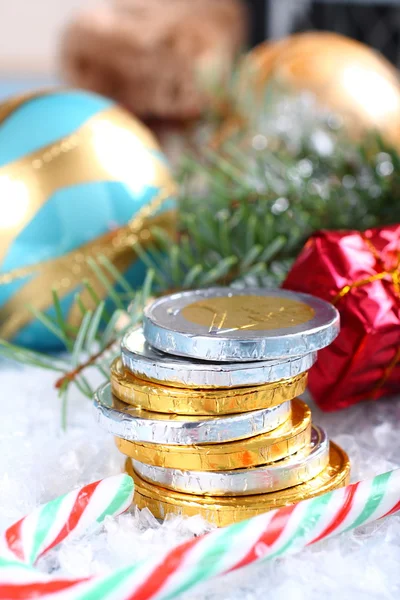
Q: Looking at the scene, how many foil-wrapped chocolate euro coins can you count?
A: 7